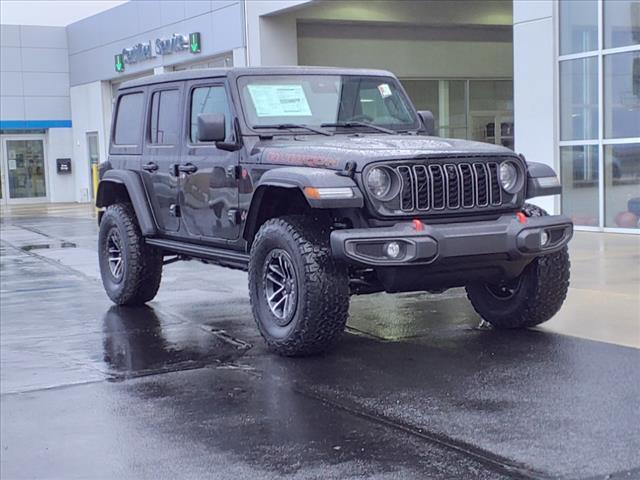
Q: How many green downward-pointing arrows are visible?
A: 2